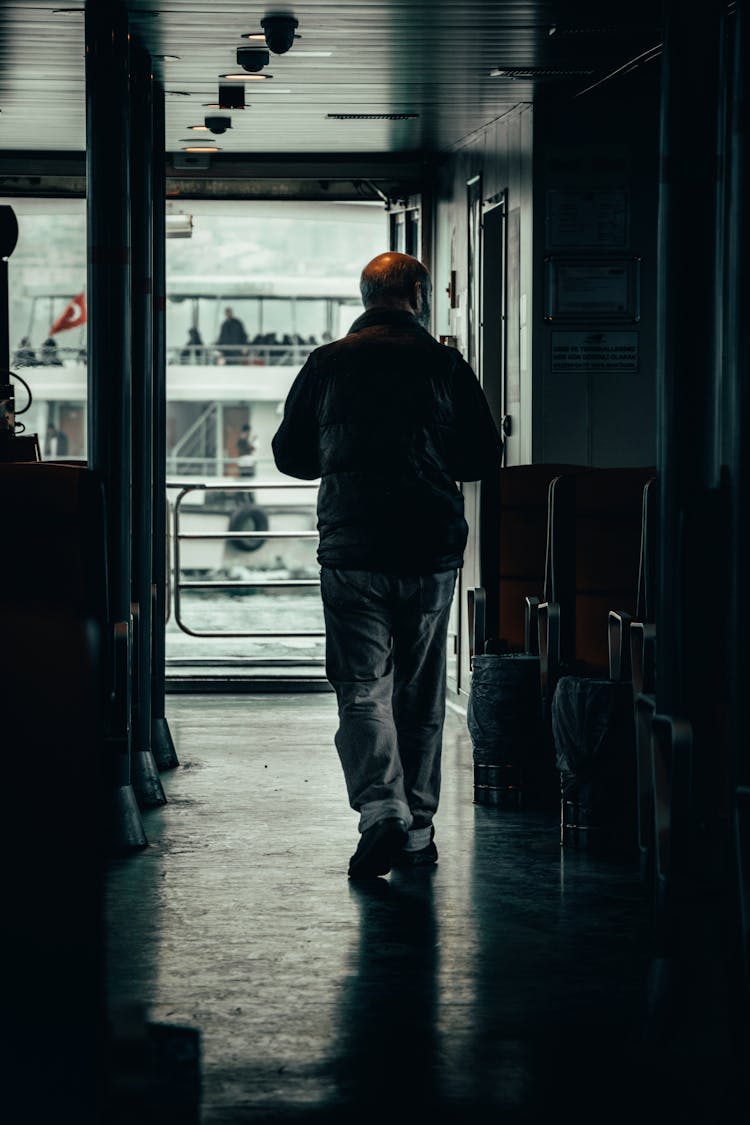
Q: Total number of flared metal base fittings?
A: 3